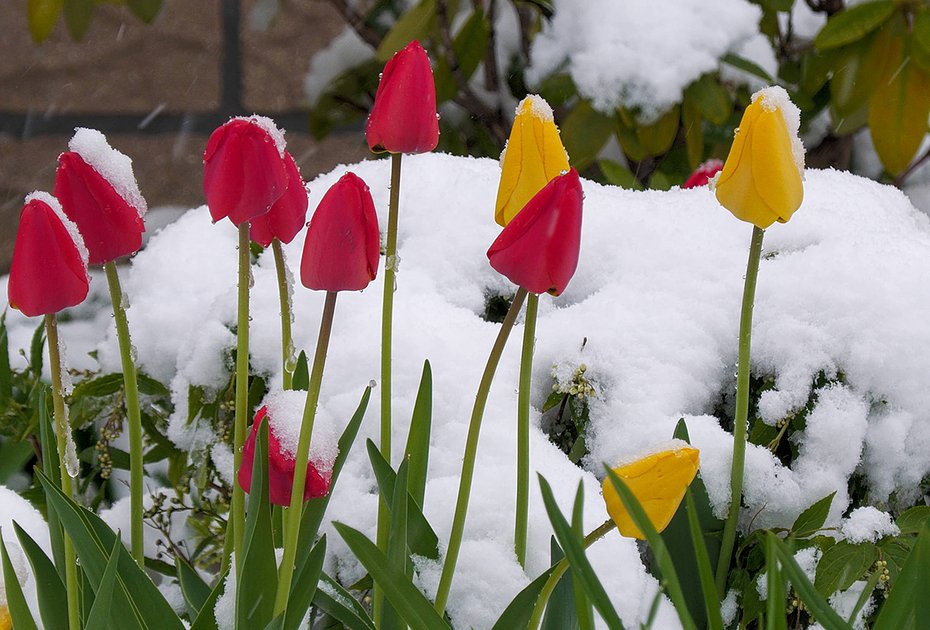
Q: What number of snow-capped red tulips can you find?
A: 4